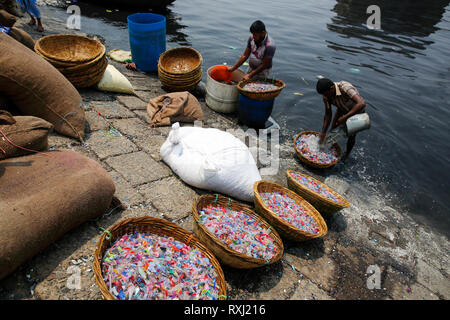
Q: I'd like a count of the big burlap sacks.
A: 3